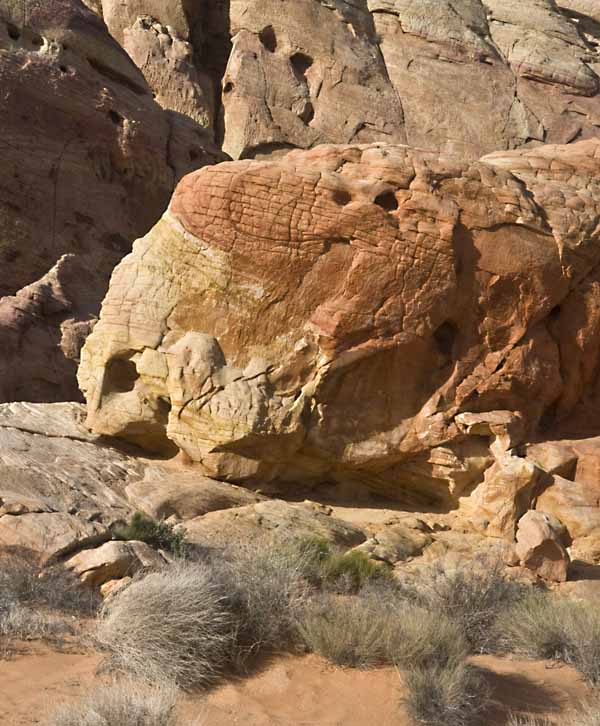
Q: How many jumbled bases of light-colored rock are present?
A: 1